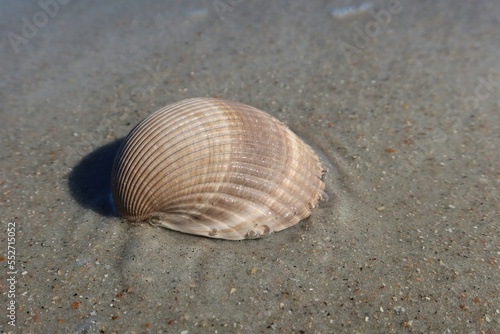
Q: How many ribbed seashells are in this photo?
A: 1